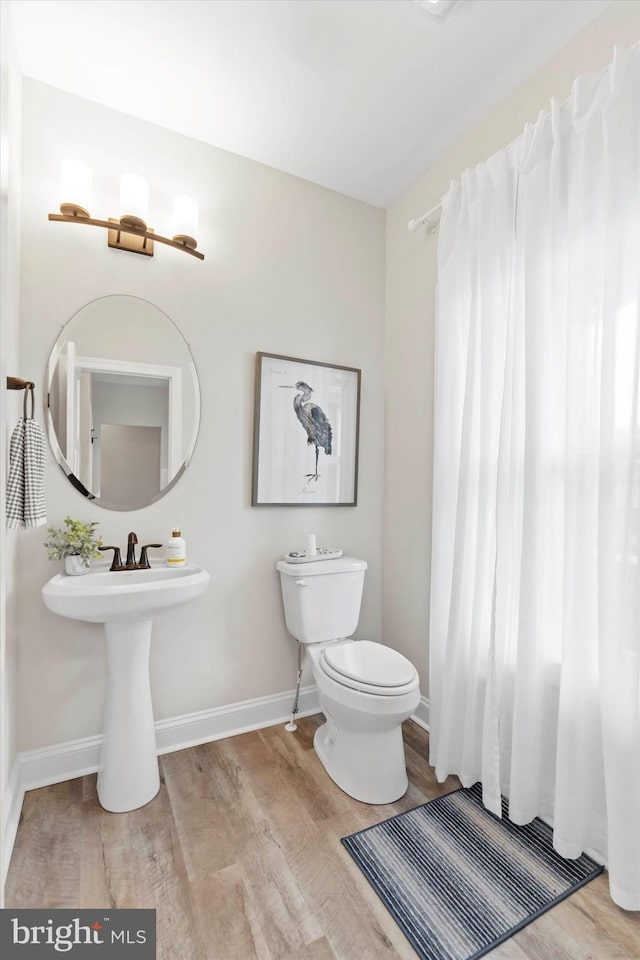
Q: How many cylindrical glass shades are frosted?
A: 3